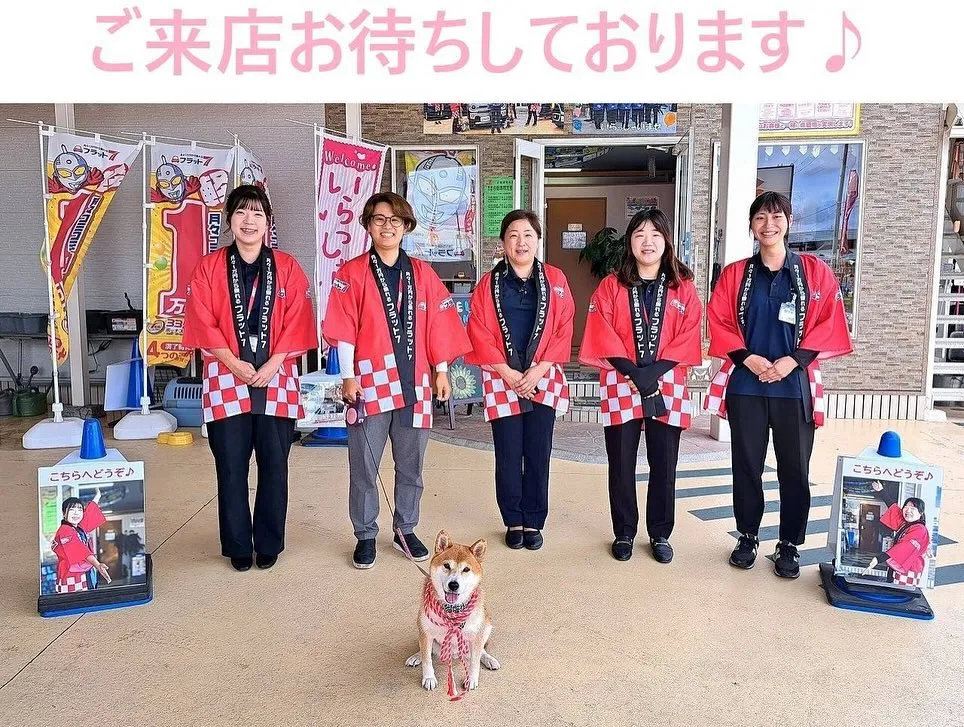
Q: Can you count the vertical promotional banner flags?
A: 4